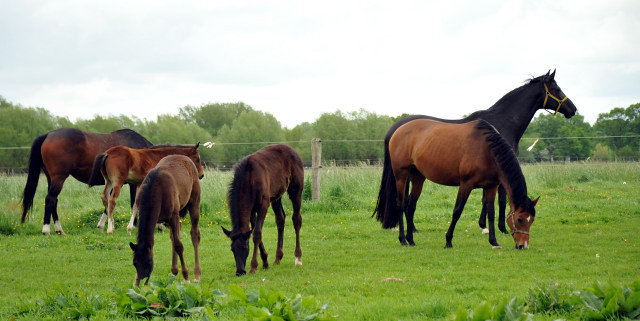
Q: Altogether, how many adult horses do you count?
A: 3